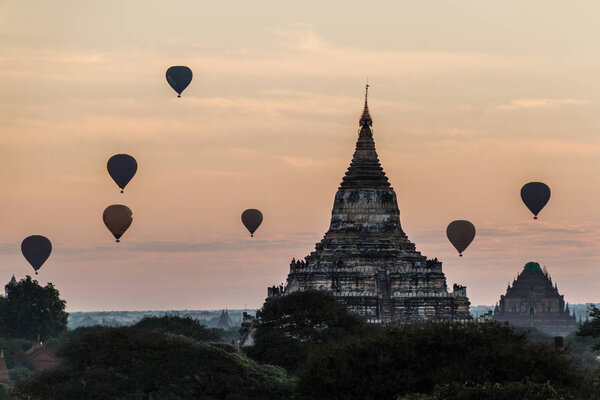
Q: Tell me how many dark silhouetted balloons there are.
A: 7